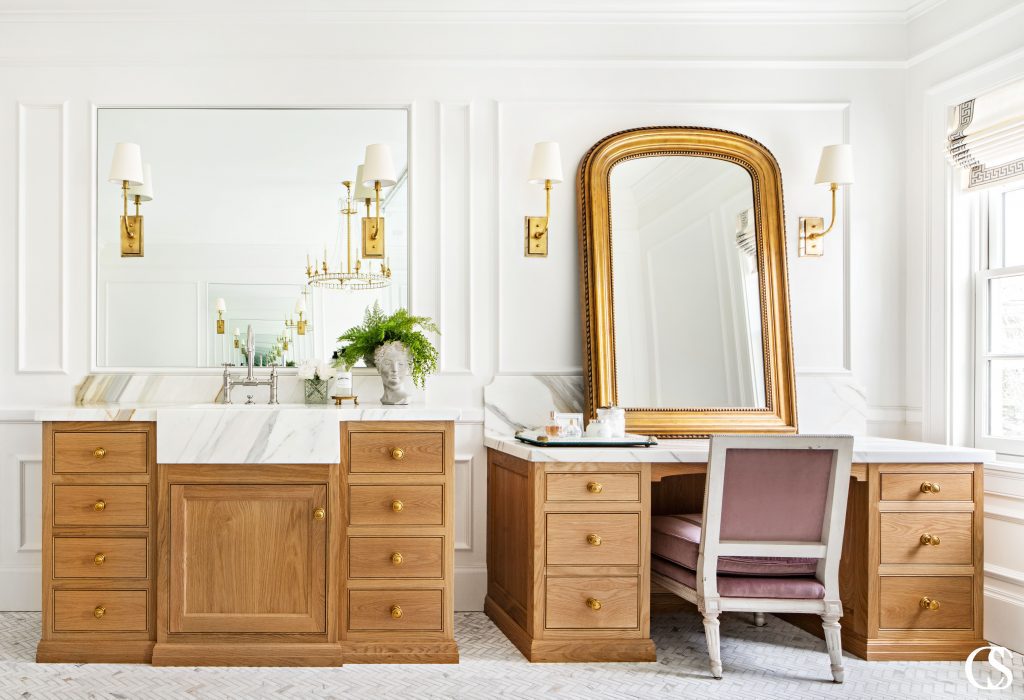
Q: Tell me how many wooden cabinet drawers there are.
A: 14